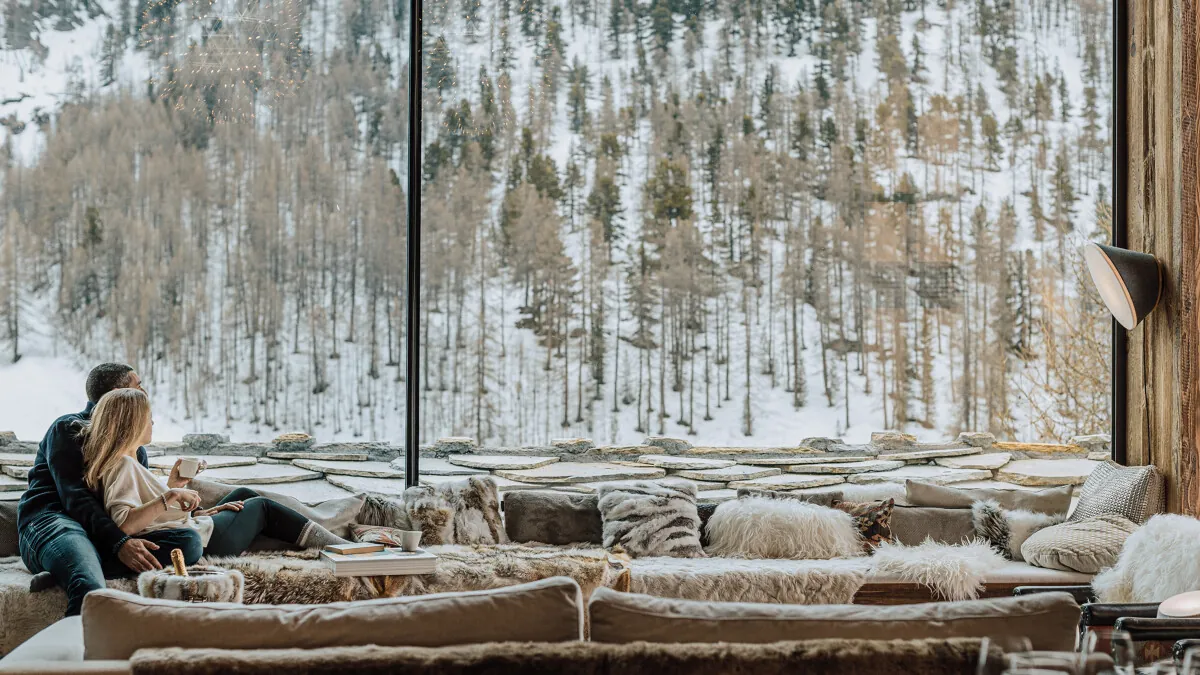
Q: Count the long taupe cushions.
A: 2